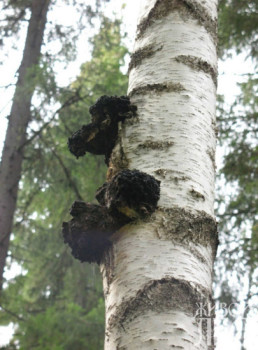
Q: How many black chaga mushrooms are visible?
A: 3